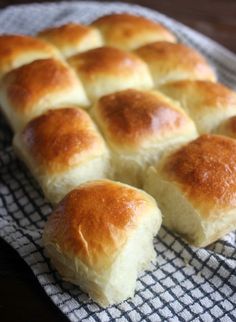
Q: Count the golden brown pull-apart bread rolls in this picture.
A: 12